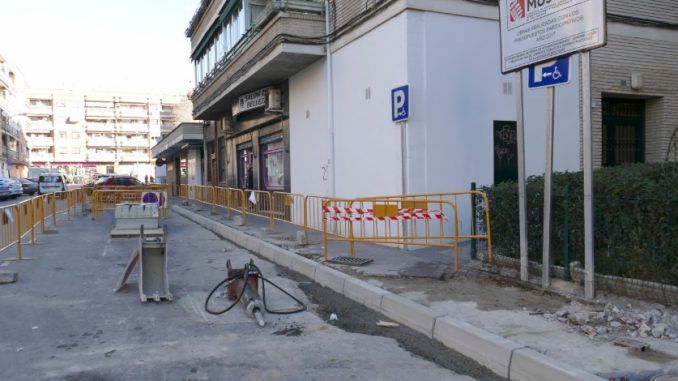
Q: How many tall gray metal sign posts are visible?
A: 4